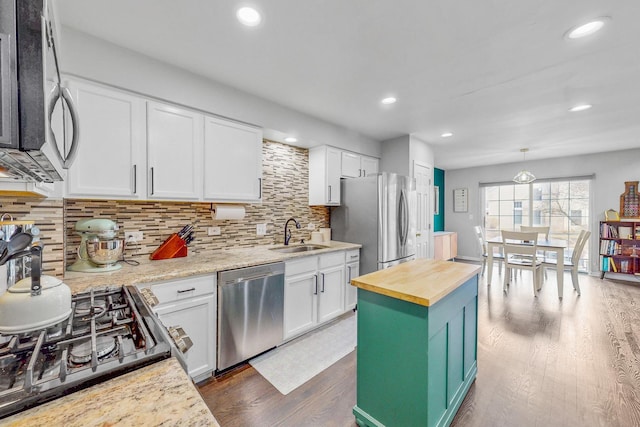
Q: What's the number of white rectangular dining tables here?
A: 1